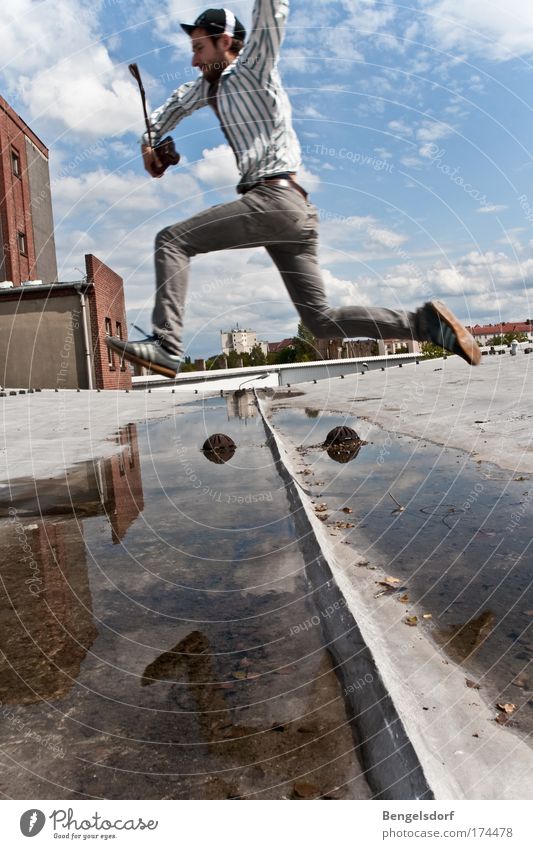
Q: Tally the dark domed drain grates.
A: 2